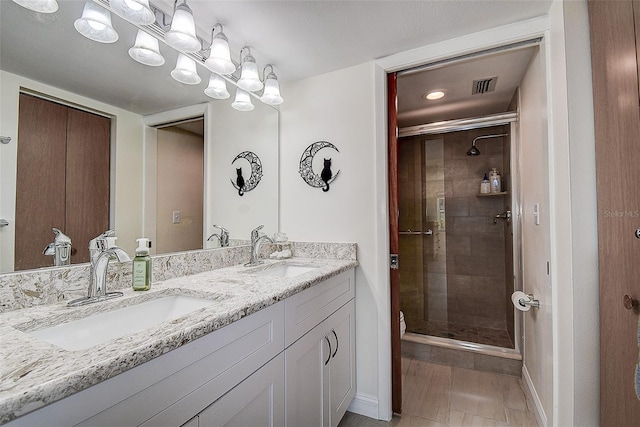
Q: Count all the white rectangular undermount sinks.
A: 2